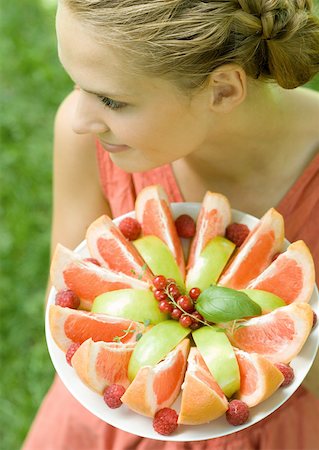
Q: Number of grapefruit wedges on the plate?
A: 12